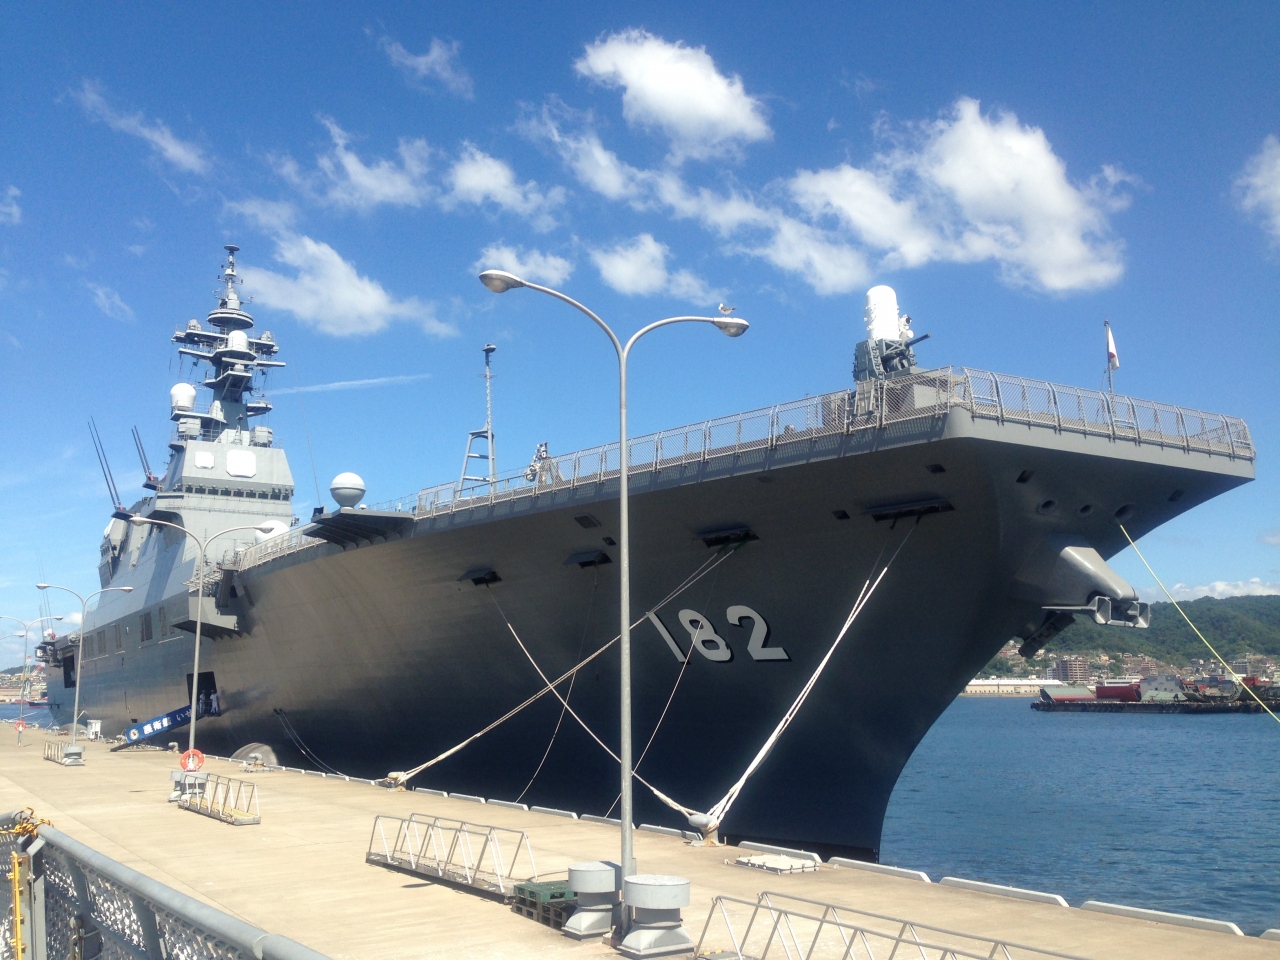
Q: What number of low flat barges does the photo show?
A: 1